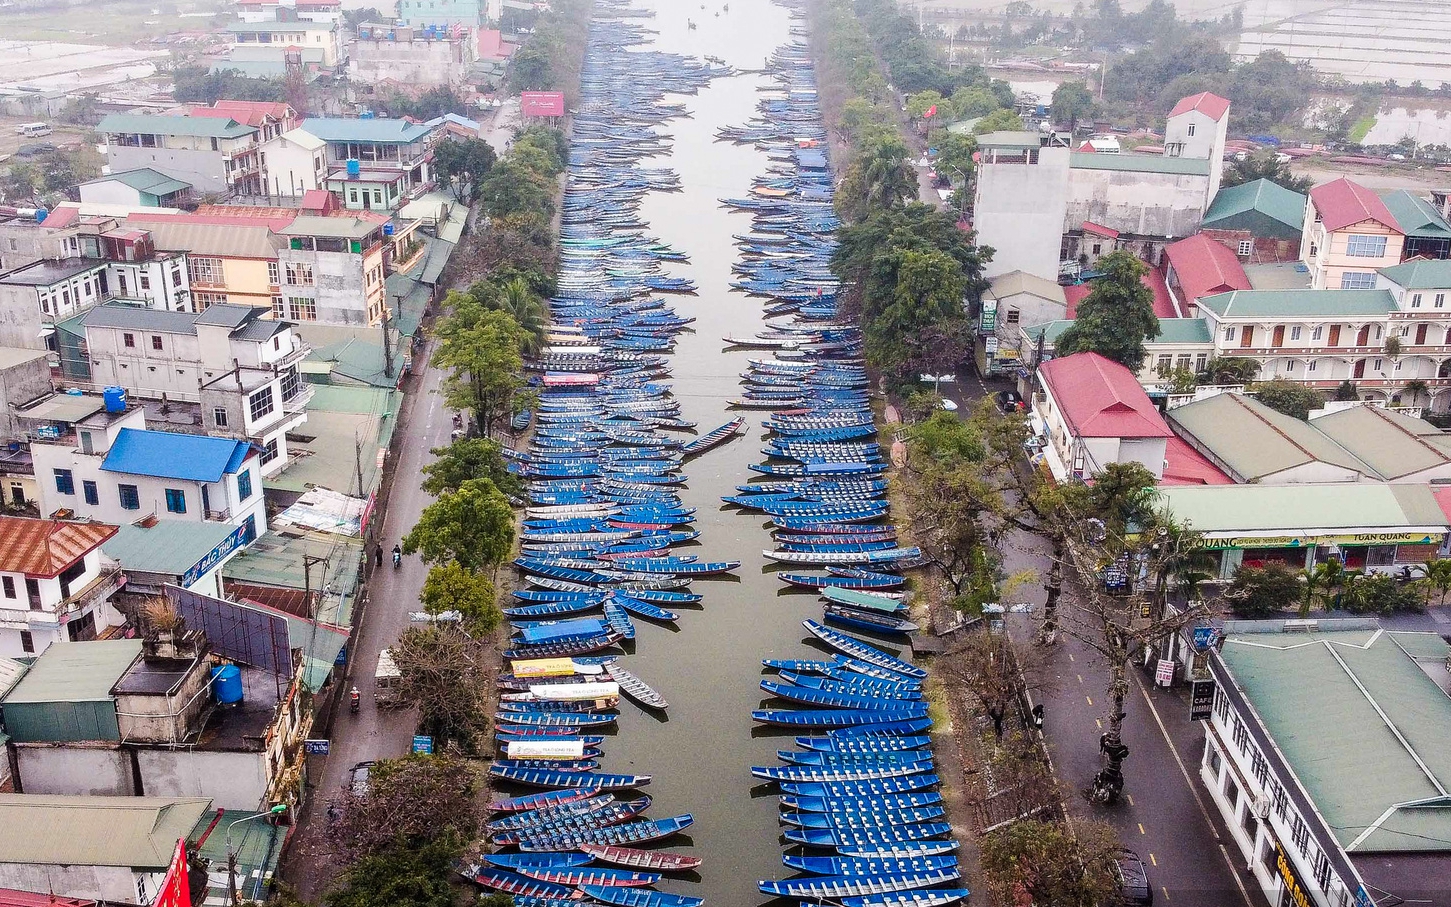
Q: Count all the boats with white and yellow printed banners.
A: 3